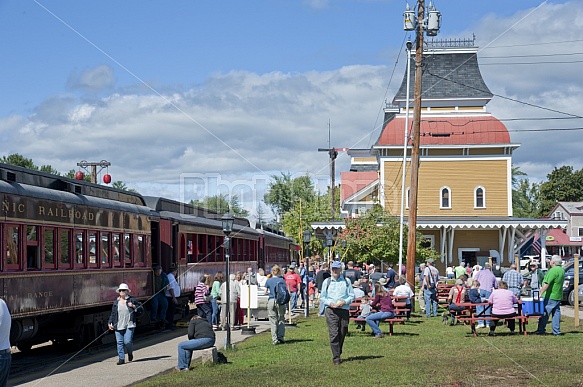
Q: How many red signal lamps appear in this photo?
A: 2